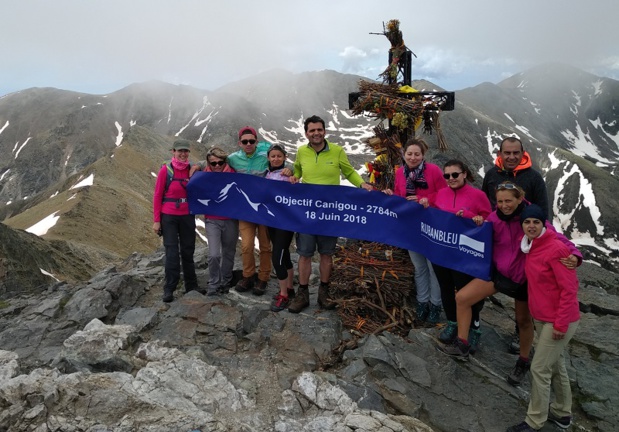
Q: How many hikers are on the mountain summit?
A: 10